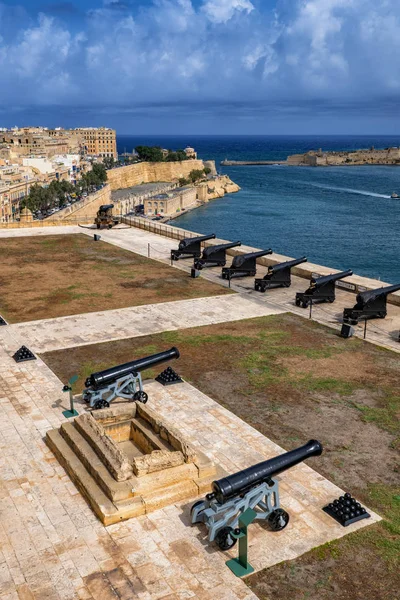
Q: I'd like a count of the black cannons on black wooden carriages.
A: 6